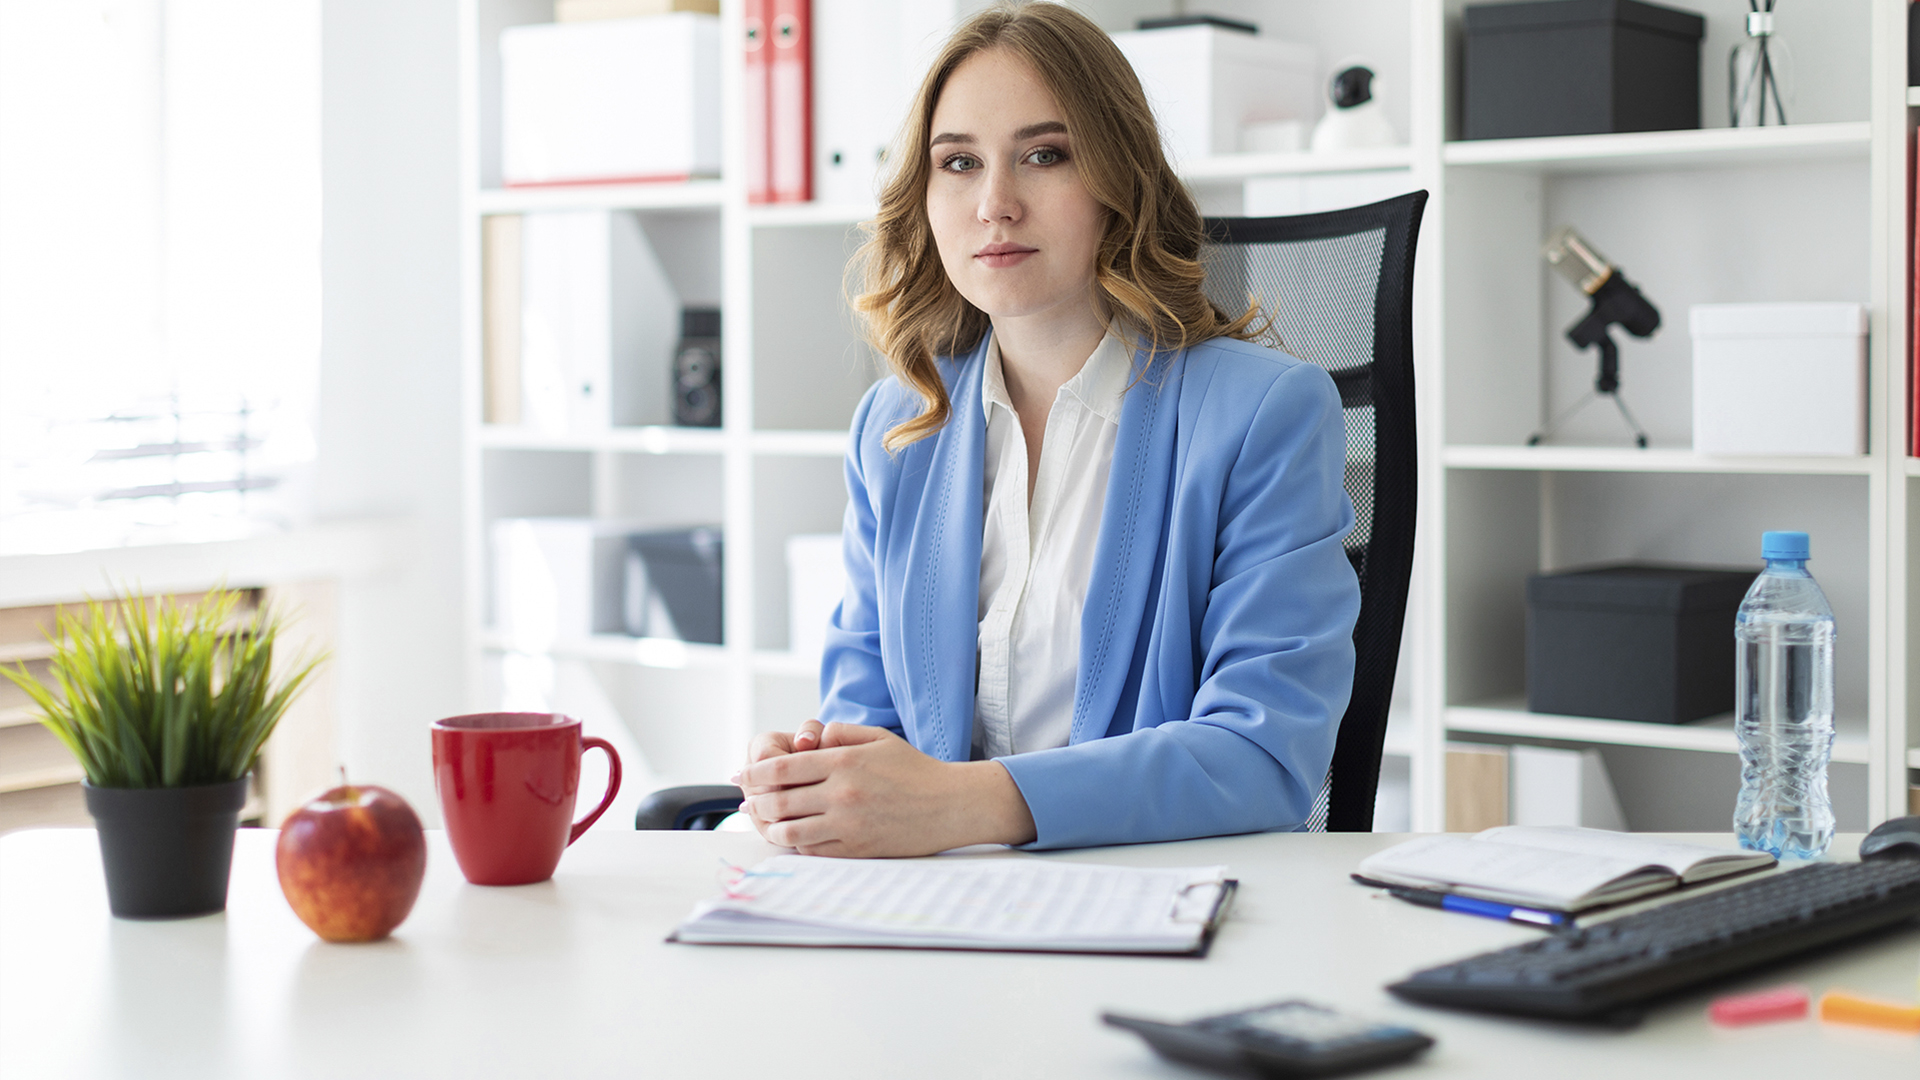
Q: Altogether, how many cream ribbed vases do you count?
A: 0